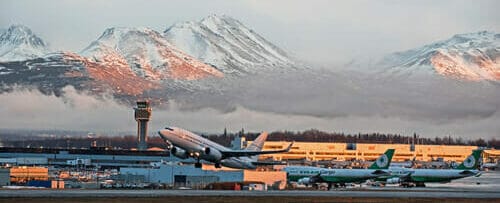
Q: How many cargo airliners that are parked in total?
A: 2